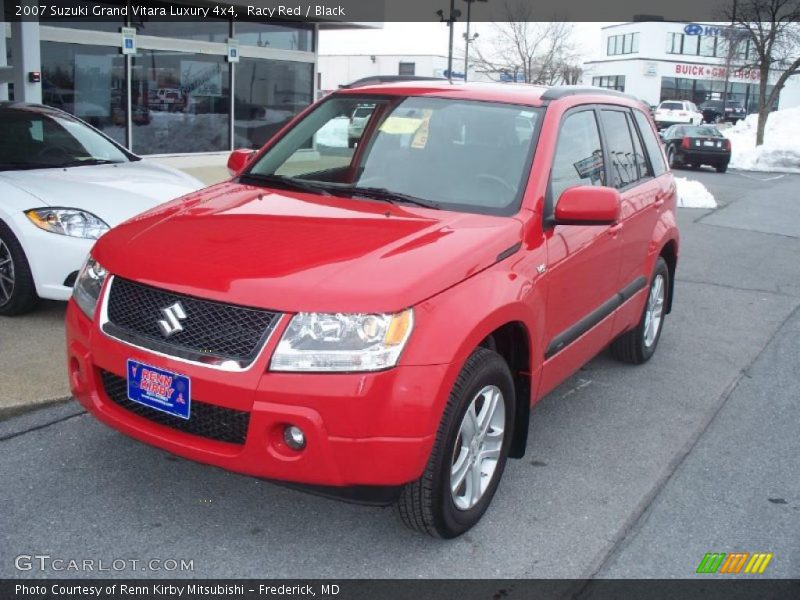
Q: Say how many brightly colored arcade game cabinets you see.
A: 0